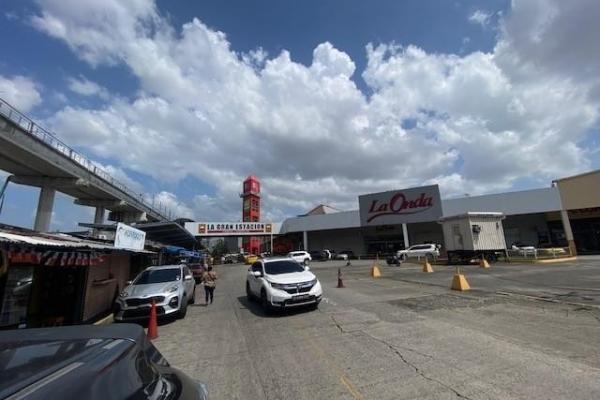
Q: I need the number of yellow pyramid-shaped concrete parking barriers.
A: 4